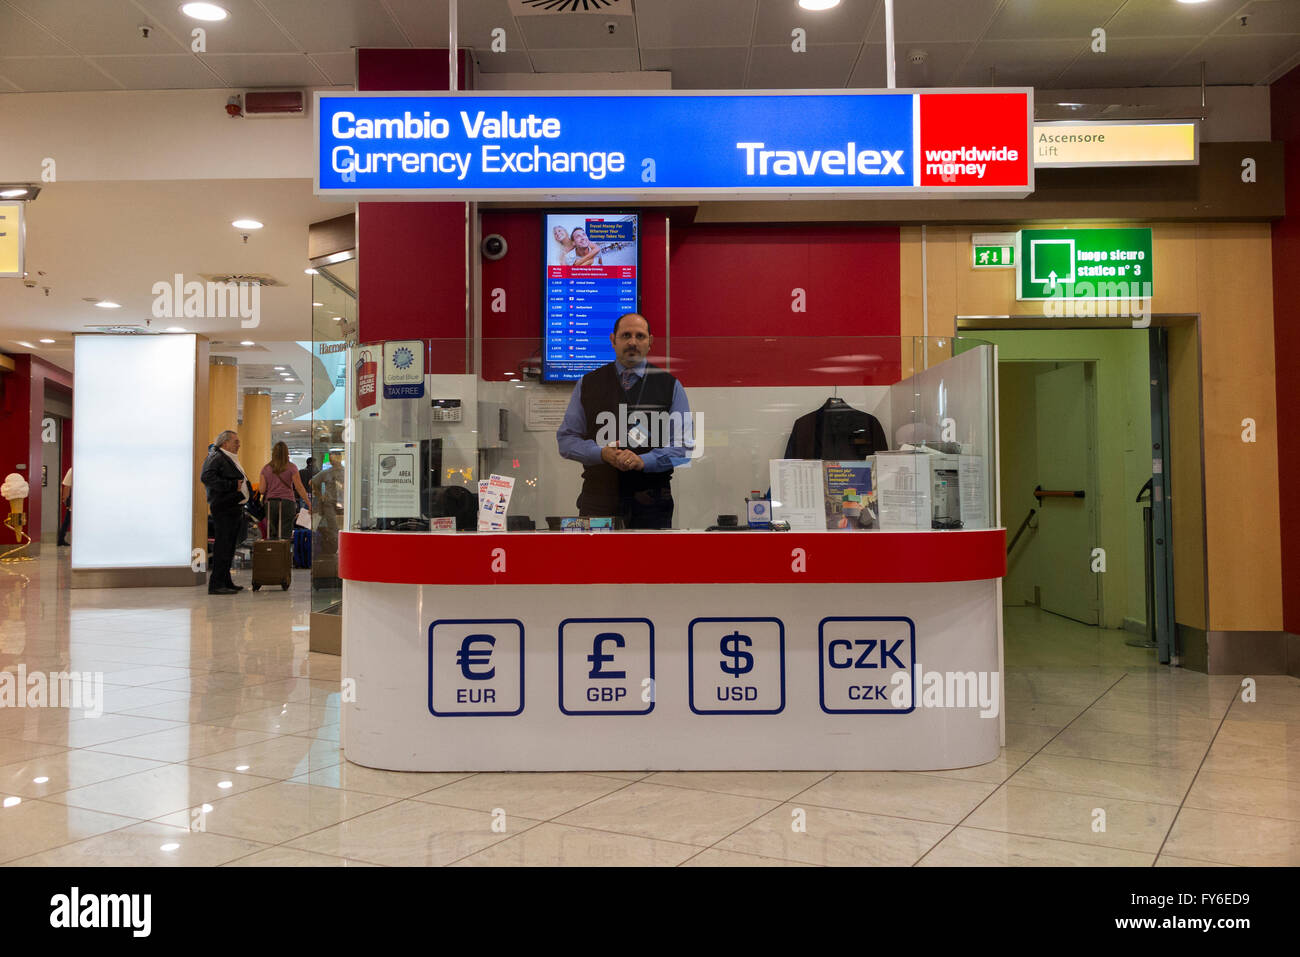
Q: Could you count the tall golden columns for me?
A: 2